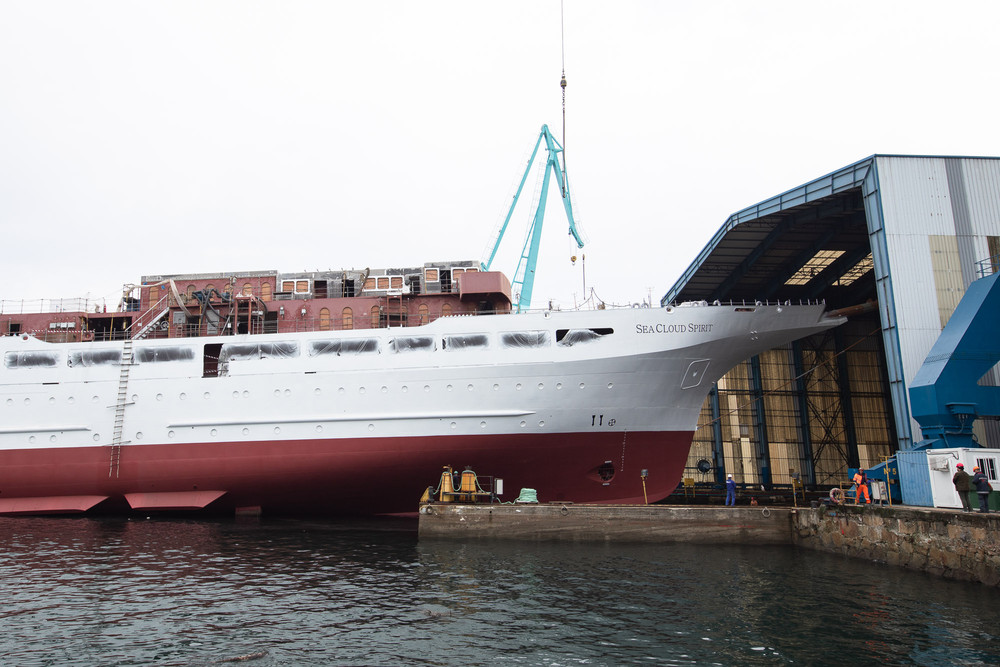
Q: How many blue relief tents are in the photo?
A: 0